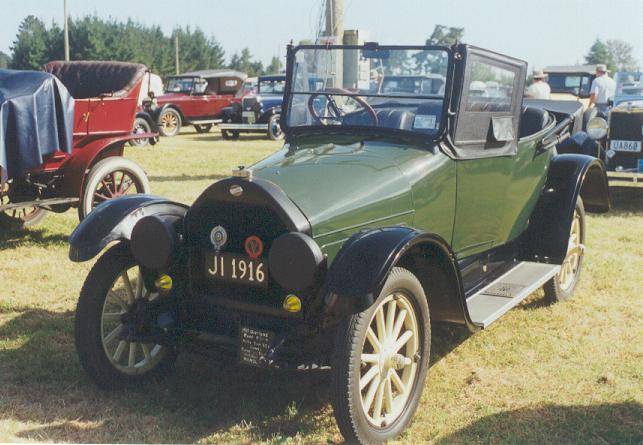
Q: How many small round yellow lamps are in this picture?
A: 2